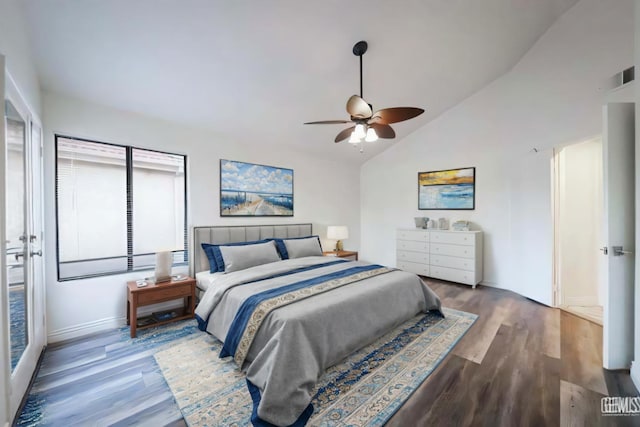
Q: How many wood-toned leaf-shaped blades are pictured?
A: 5